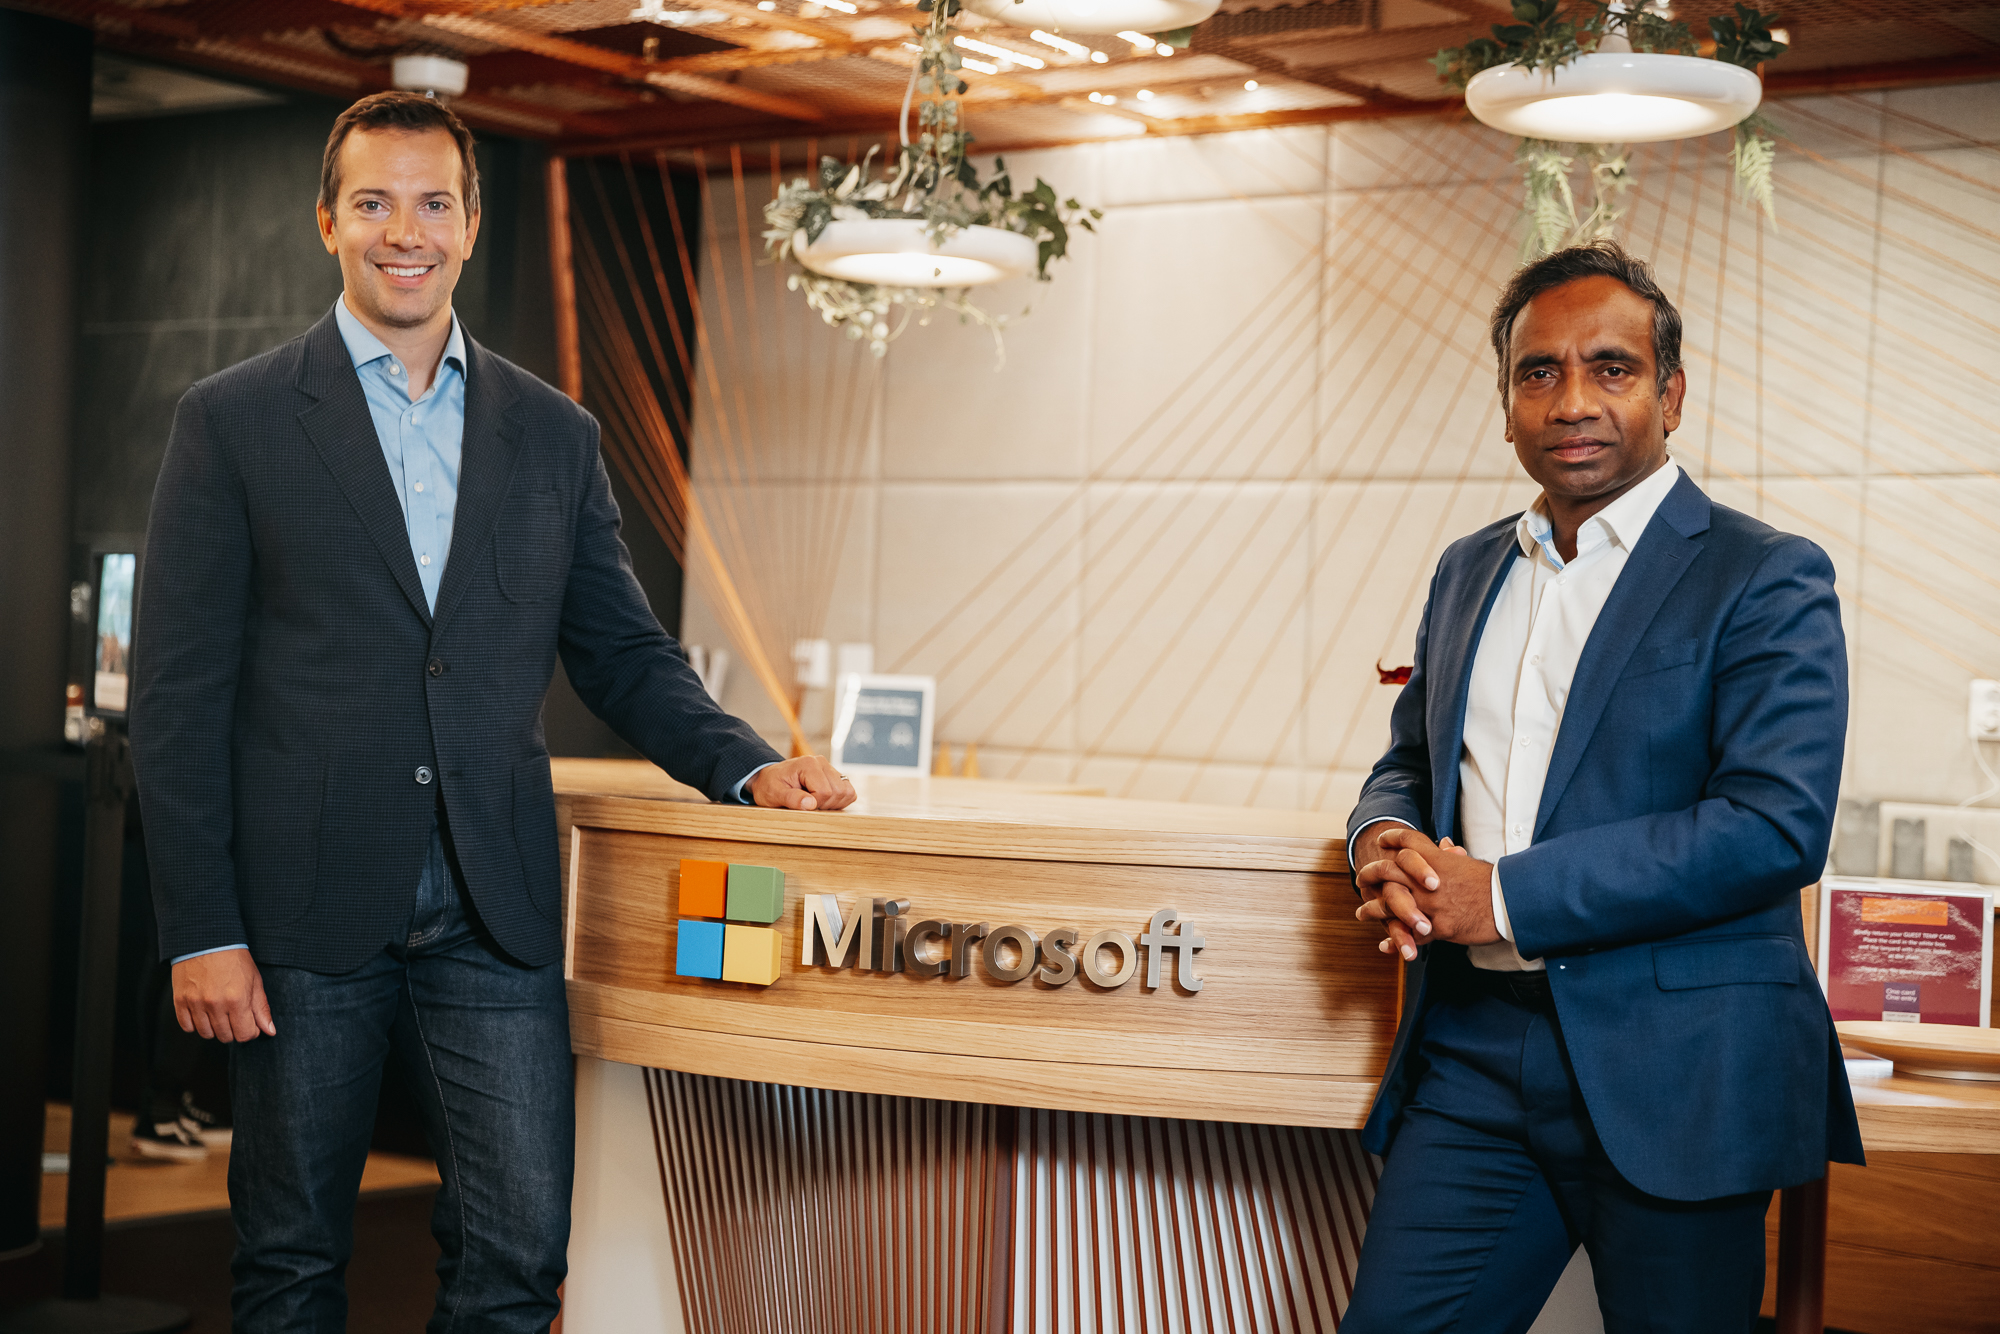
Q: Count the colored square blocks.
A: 4